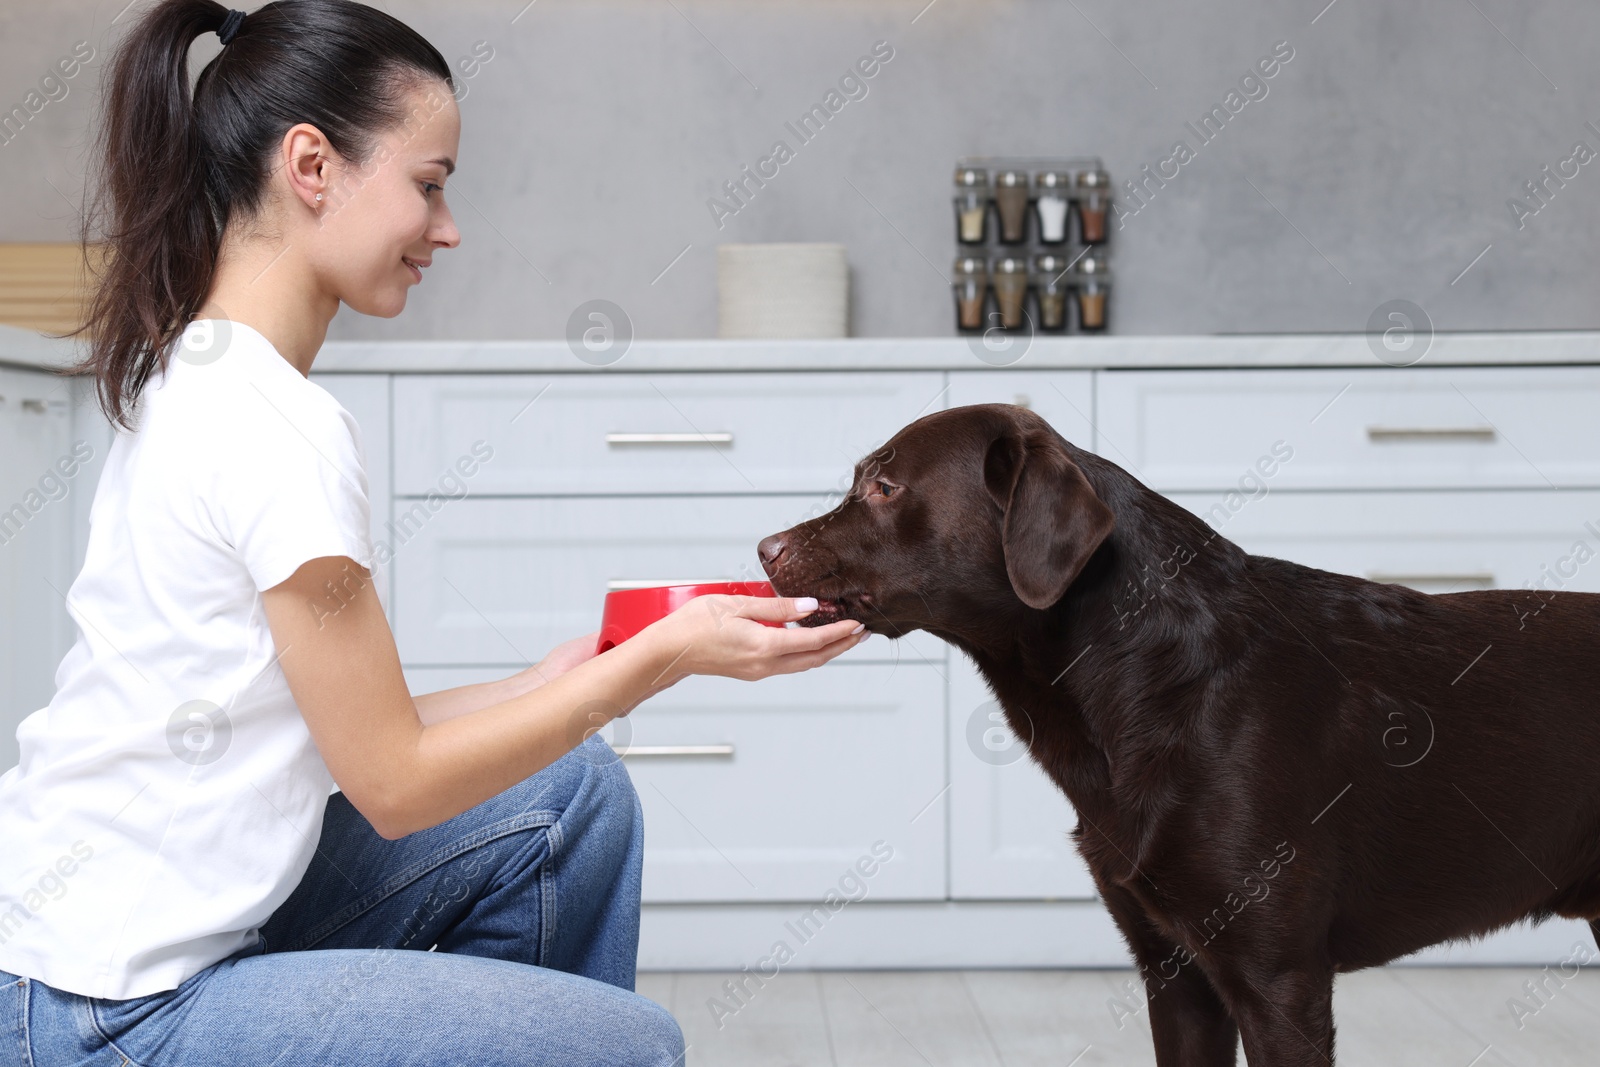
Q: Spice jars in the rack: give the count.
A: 8